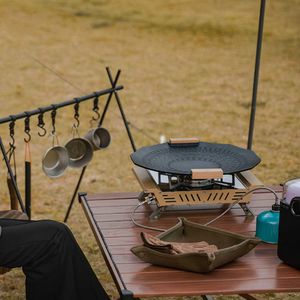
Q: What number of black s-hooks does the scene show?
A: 6